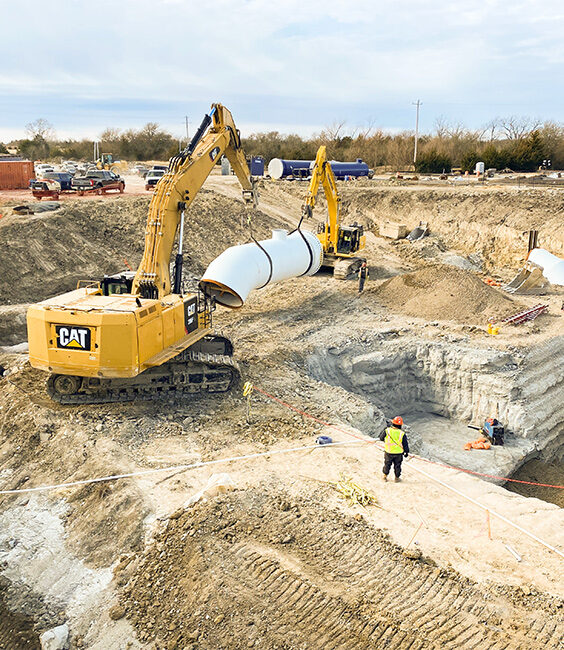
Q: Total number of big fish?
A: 0